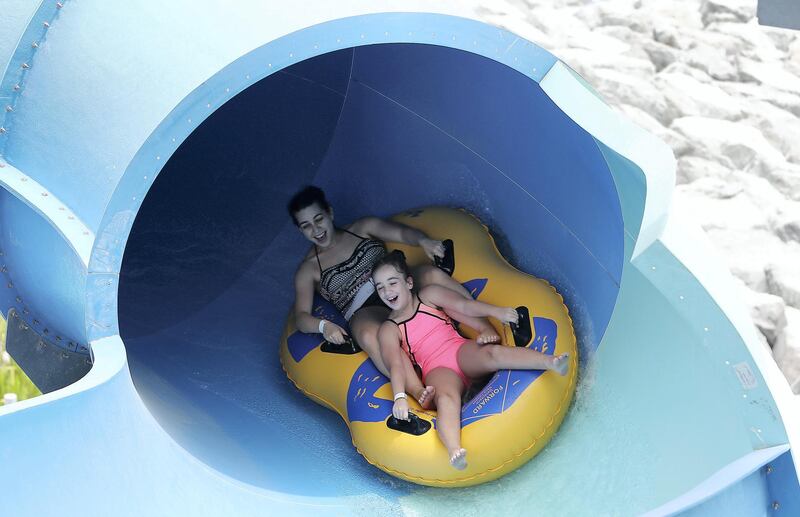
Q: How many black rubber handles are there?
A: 4